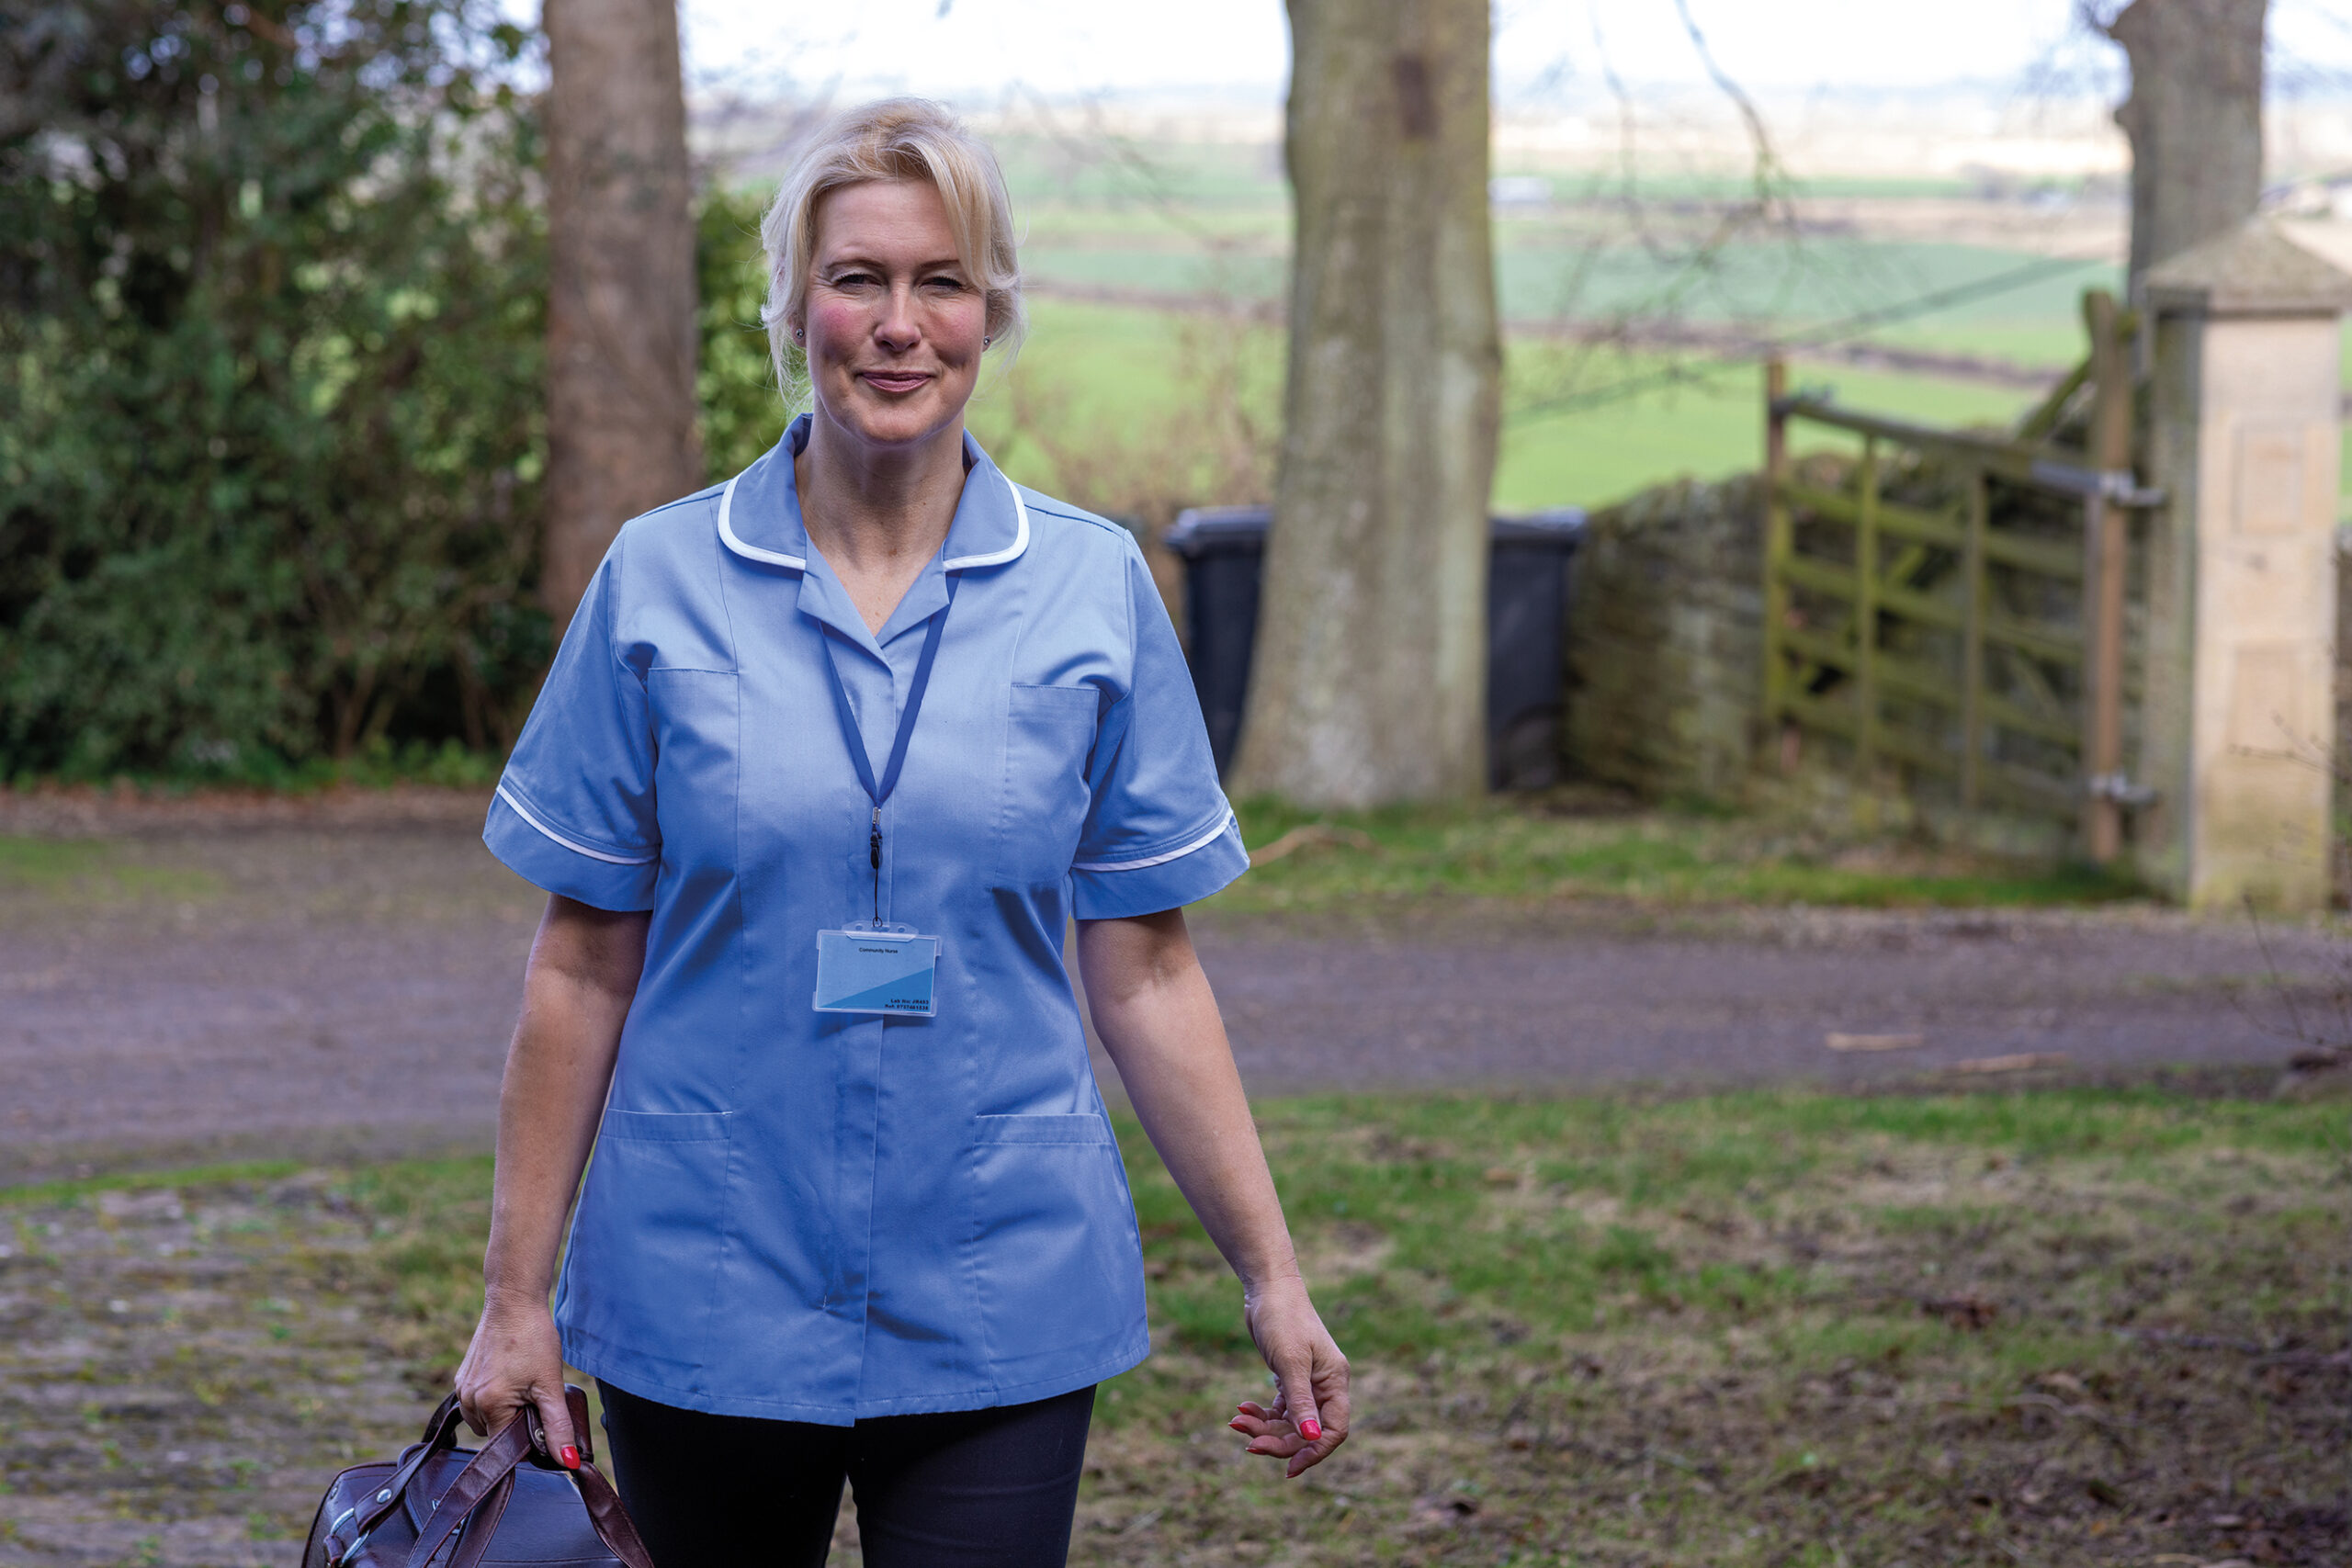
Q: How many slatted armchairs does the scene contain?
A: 0